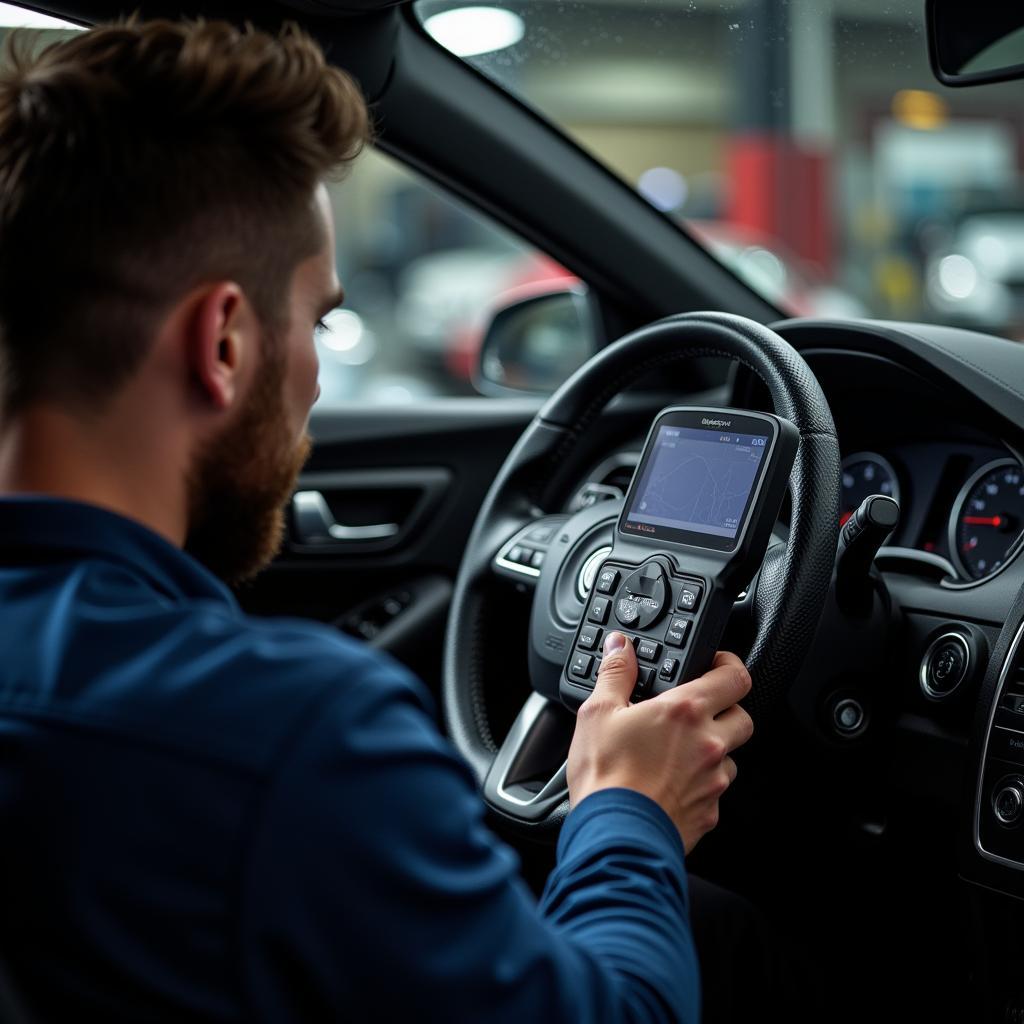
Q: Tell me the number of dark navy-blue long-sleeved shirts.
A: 1